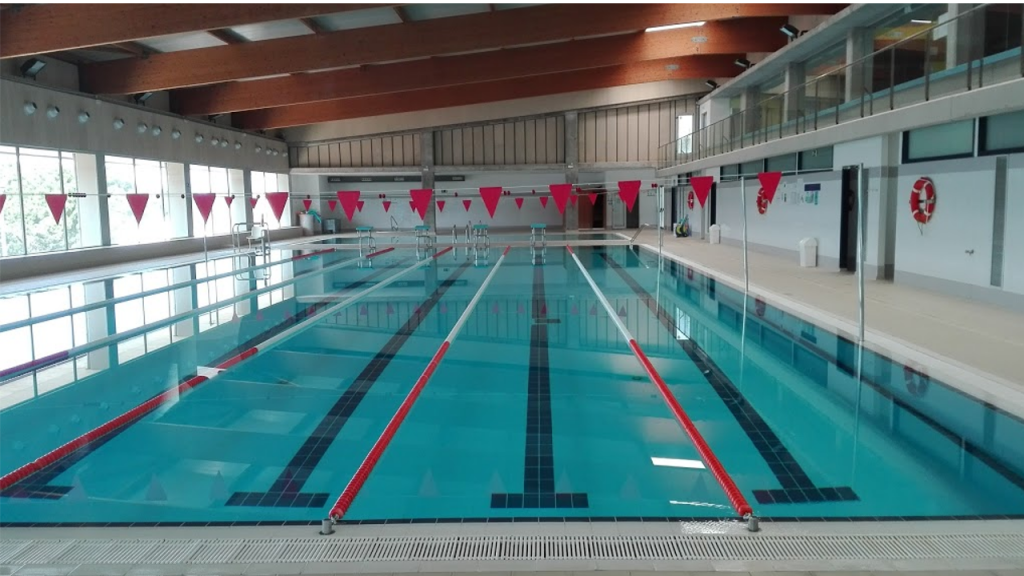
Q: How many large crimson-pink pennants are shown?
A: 12